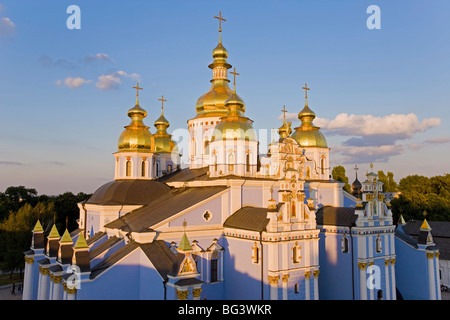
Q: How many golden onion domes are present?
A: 6